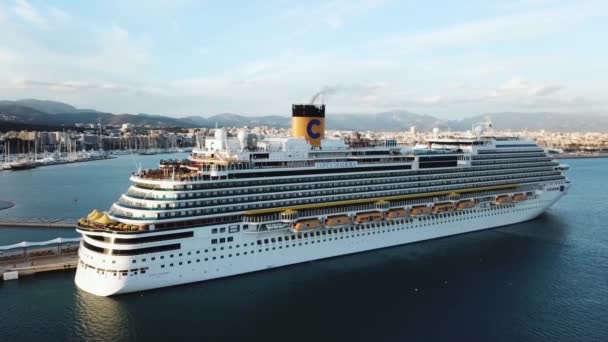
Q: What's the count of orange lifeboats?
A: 9